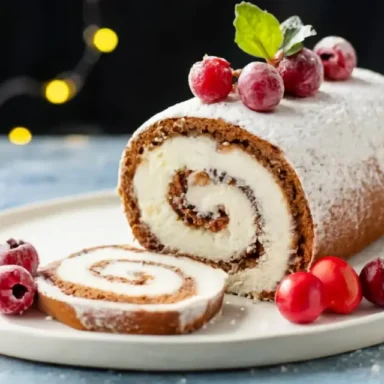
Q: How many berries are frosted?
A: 6